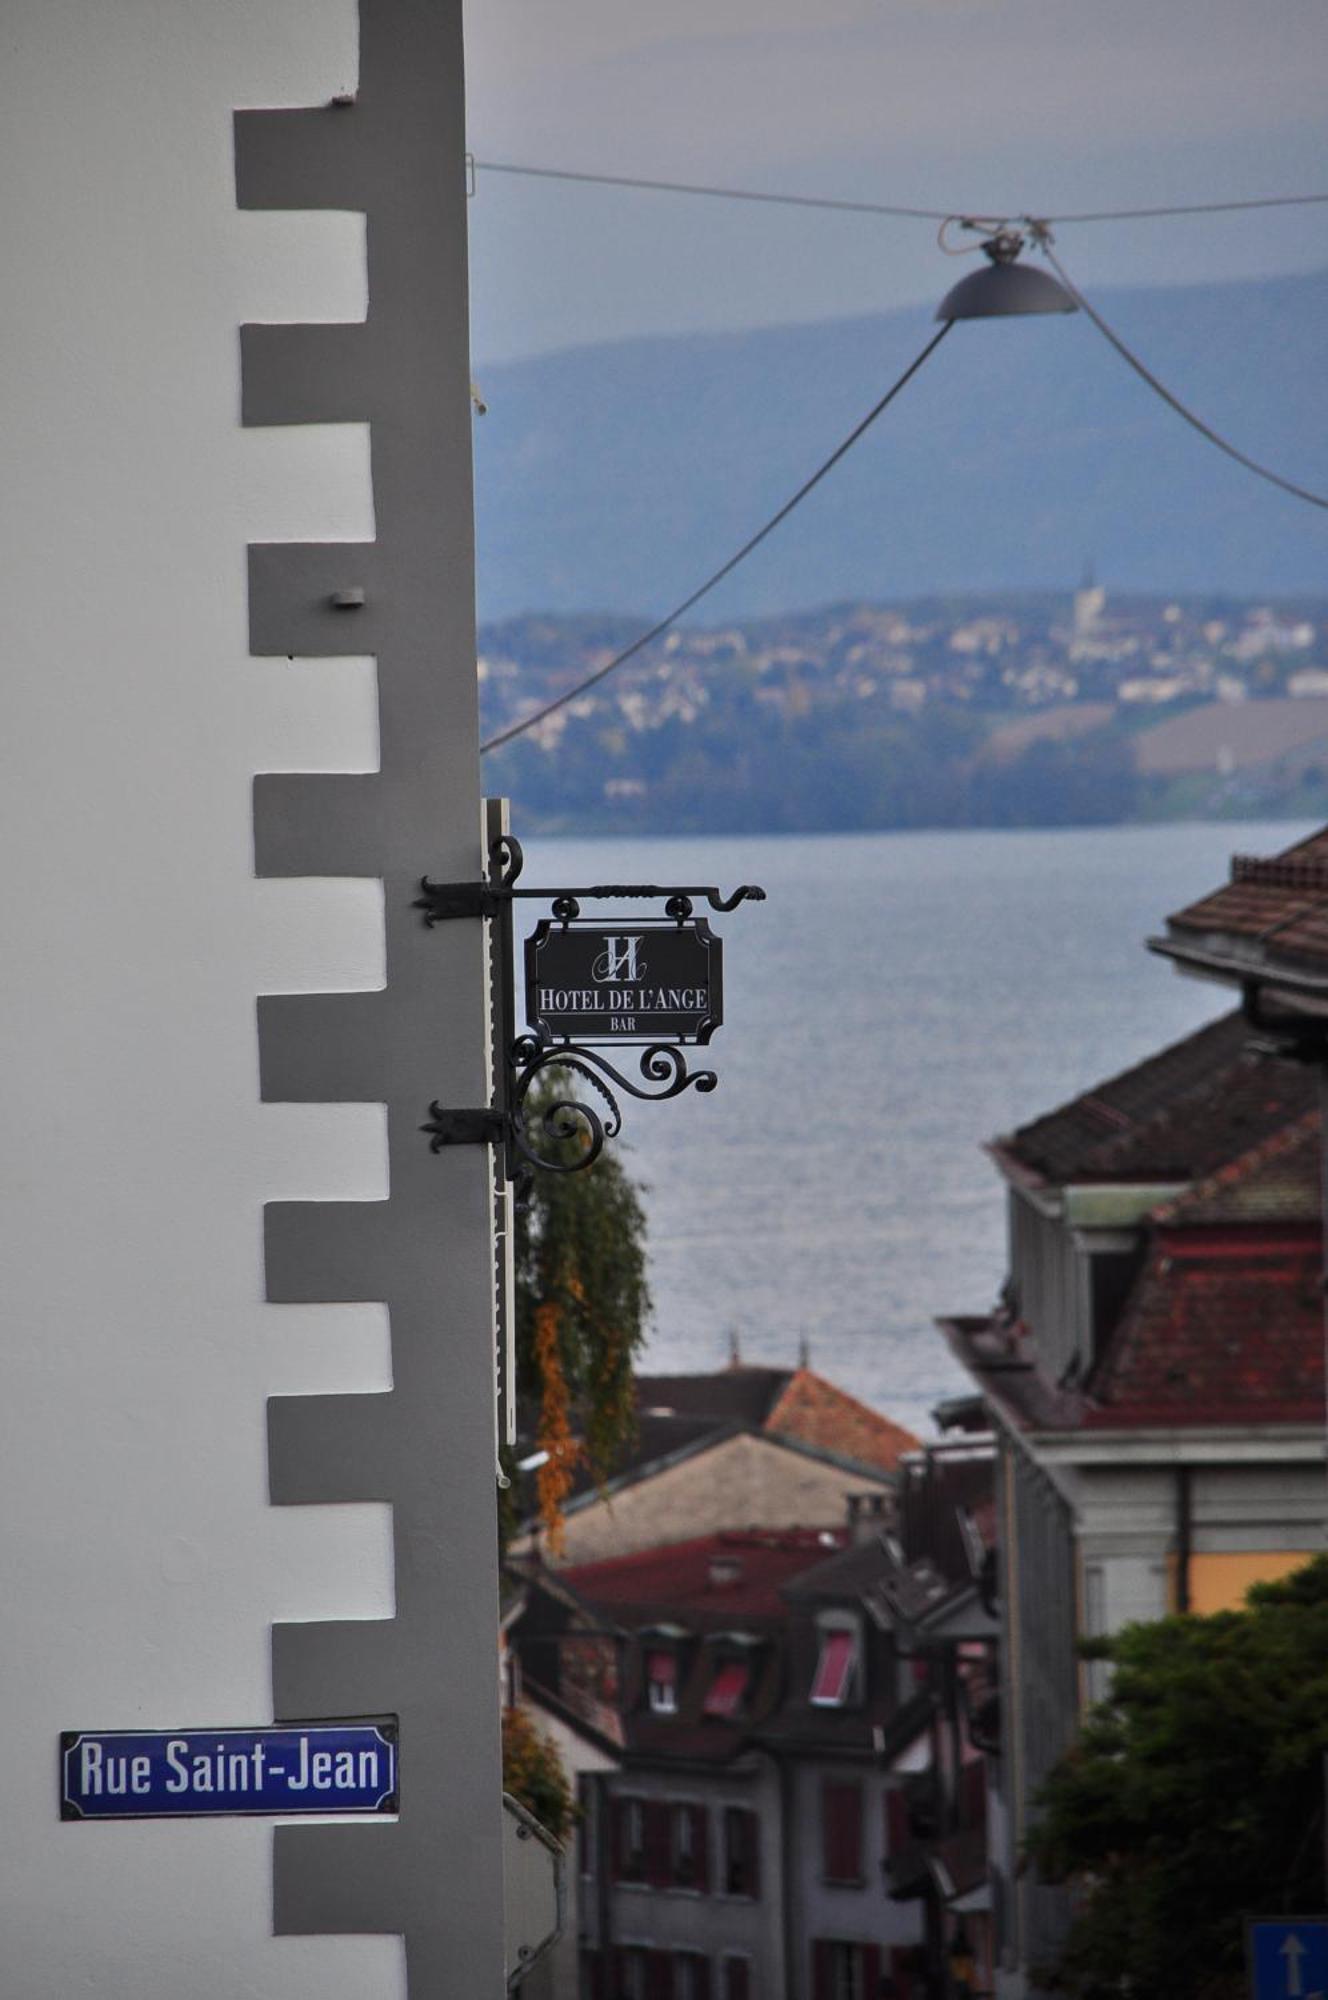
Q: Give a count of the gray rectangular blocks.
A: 9